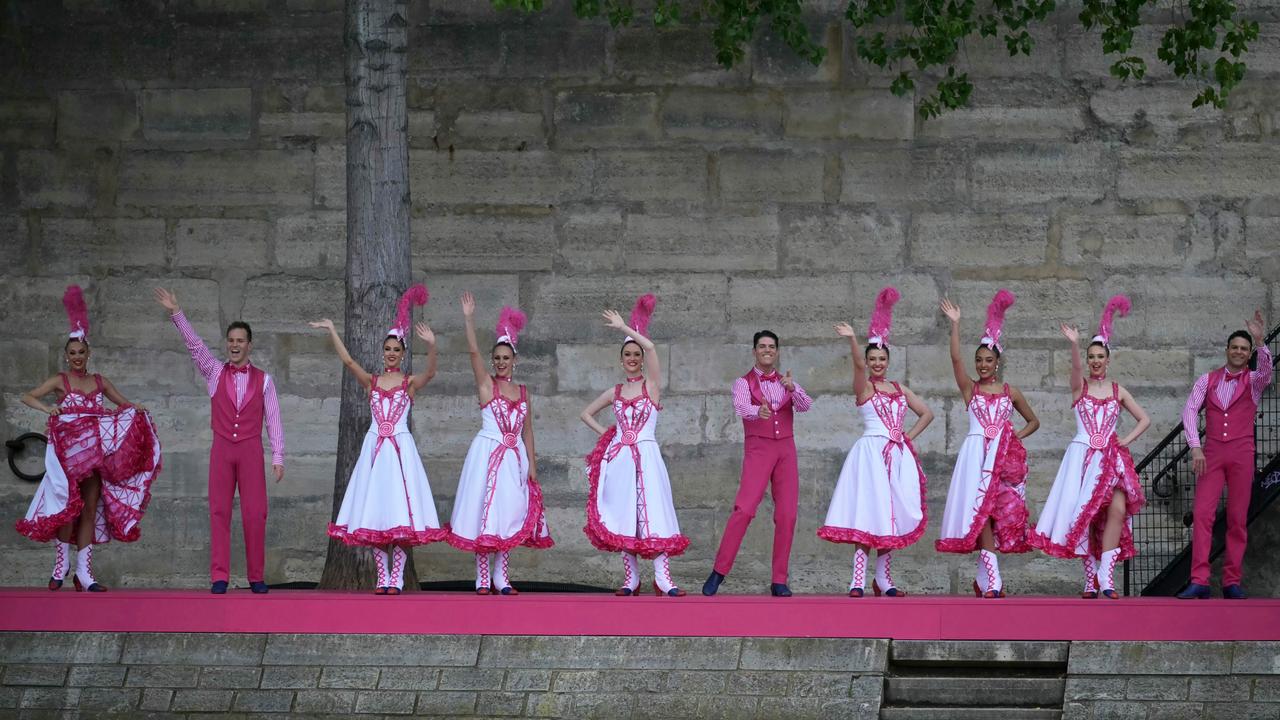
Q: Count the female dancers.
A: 7